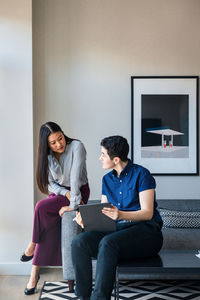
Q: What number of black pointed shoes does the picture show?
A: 2